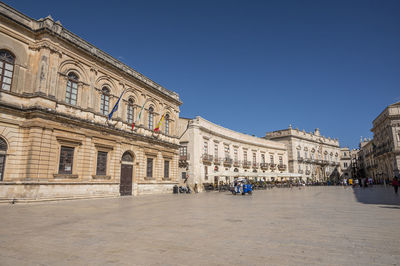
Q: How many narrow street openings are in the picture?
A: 1